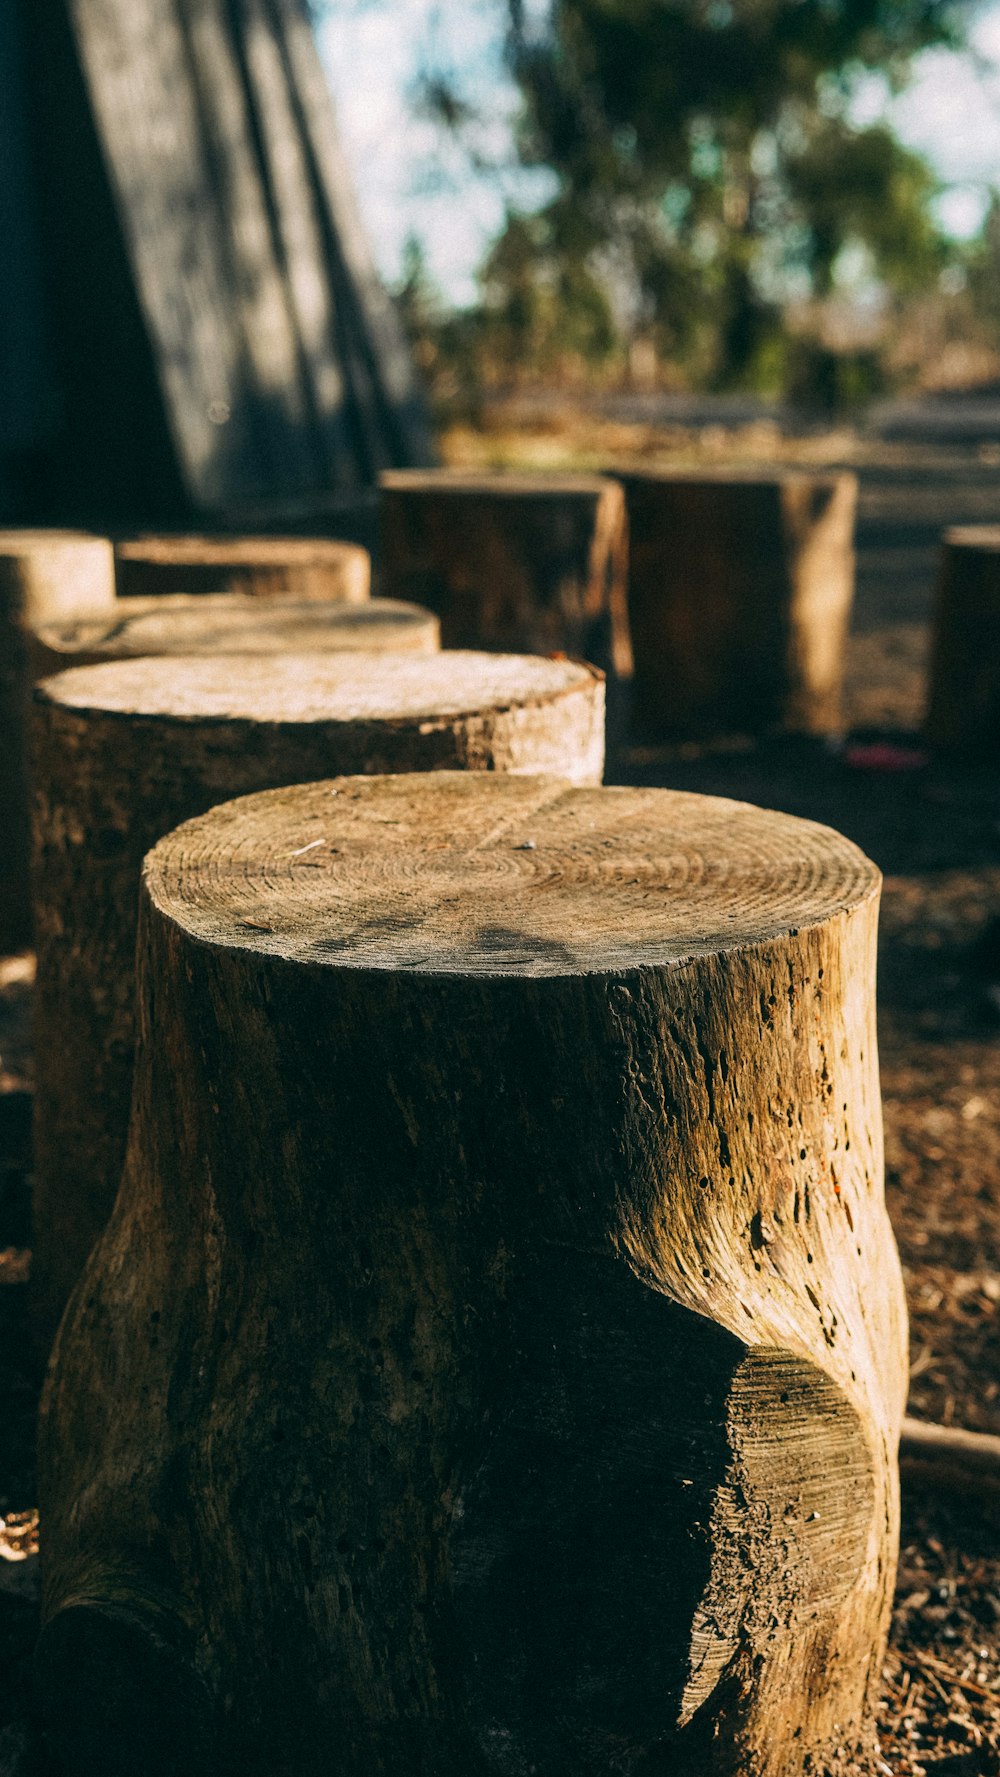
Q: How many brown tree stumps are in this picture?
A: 8